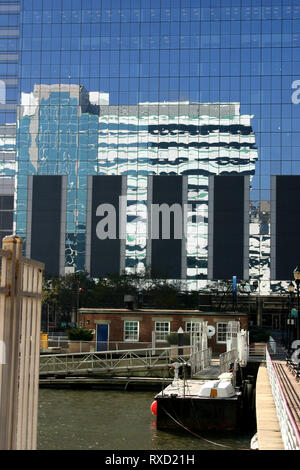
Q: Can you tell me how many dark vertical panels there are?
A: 5